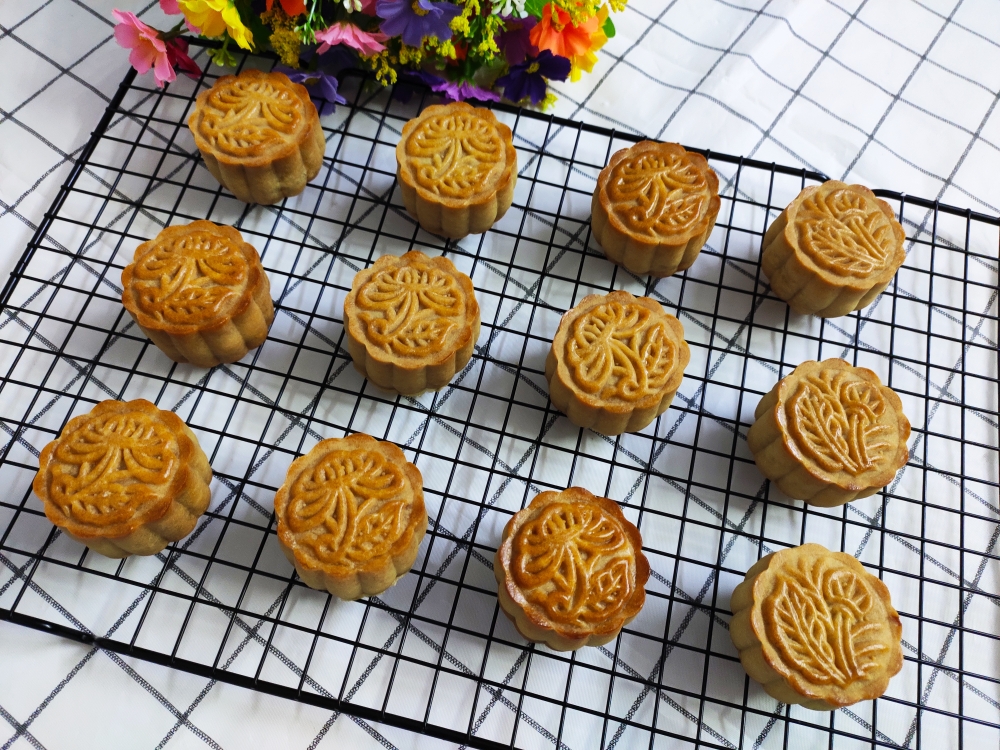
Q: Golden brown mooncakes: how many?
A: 12